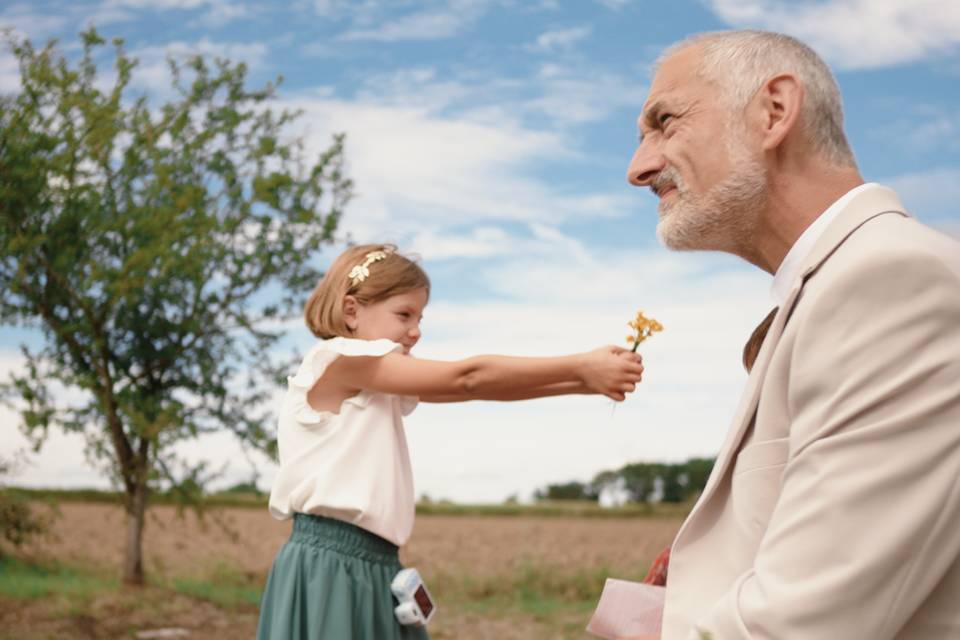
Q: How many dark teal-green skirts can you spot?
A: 1